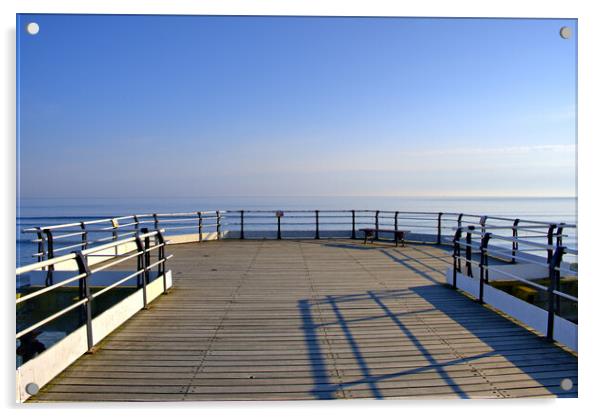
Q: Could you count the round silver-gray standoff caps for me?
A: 4